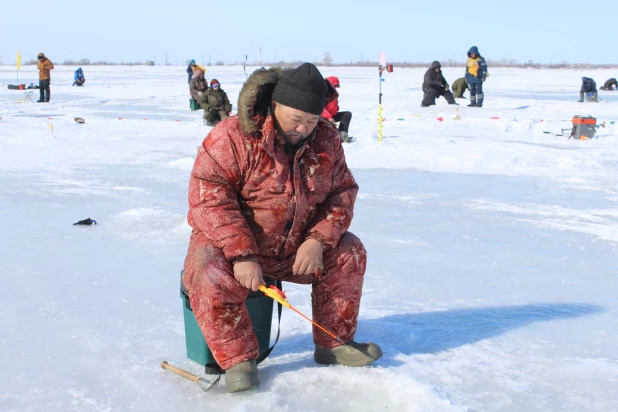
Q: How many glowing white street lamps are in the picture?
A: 0